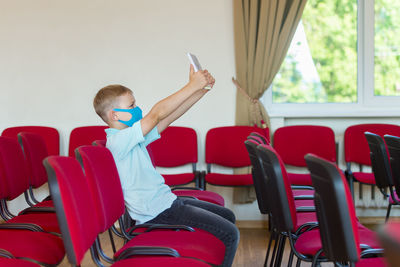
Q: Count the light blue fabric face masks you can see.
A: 1